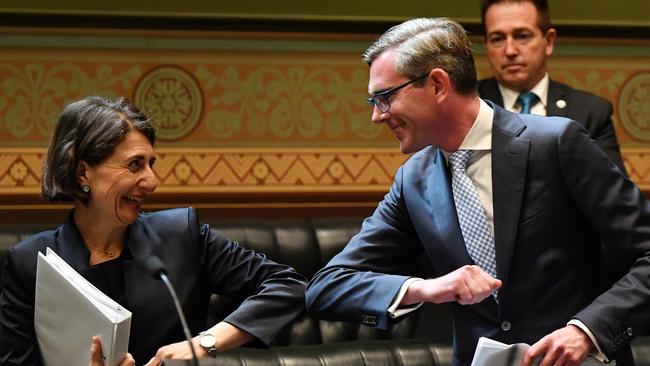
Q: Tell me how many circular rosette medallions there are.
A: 2